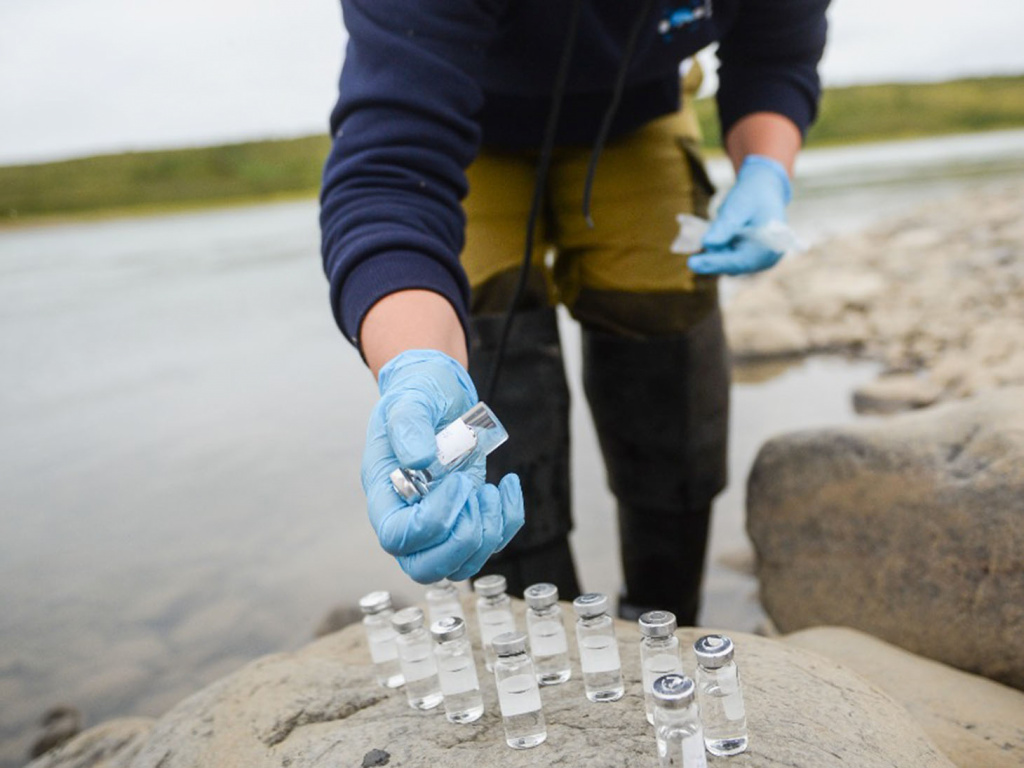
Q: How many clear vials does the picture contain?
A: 12